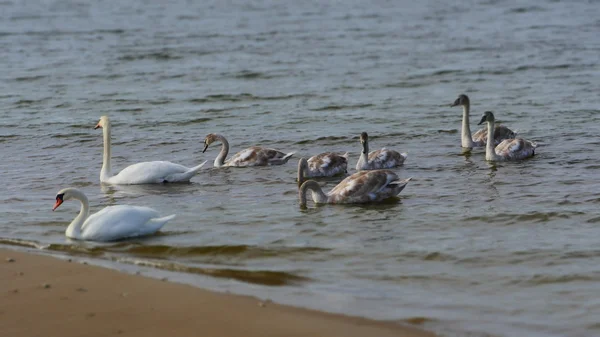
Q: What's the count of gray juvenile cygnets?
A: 6